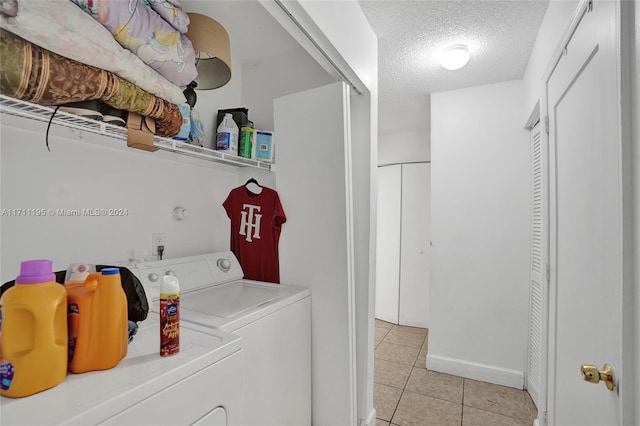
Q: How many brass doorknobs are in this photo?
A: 1